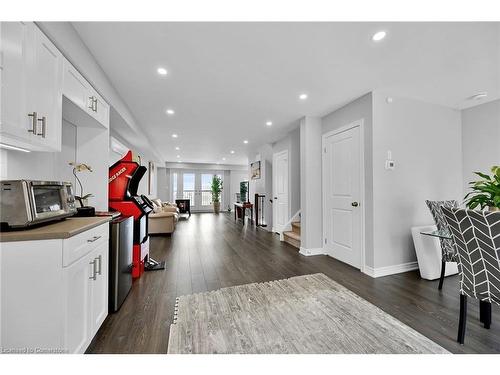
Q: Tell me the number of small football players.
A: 0